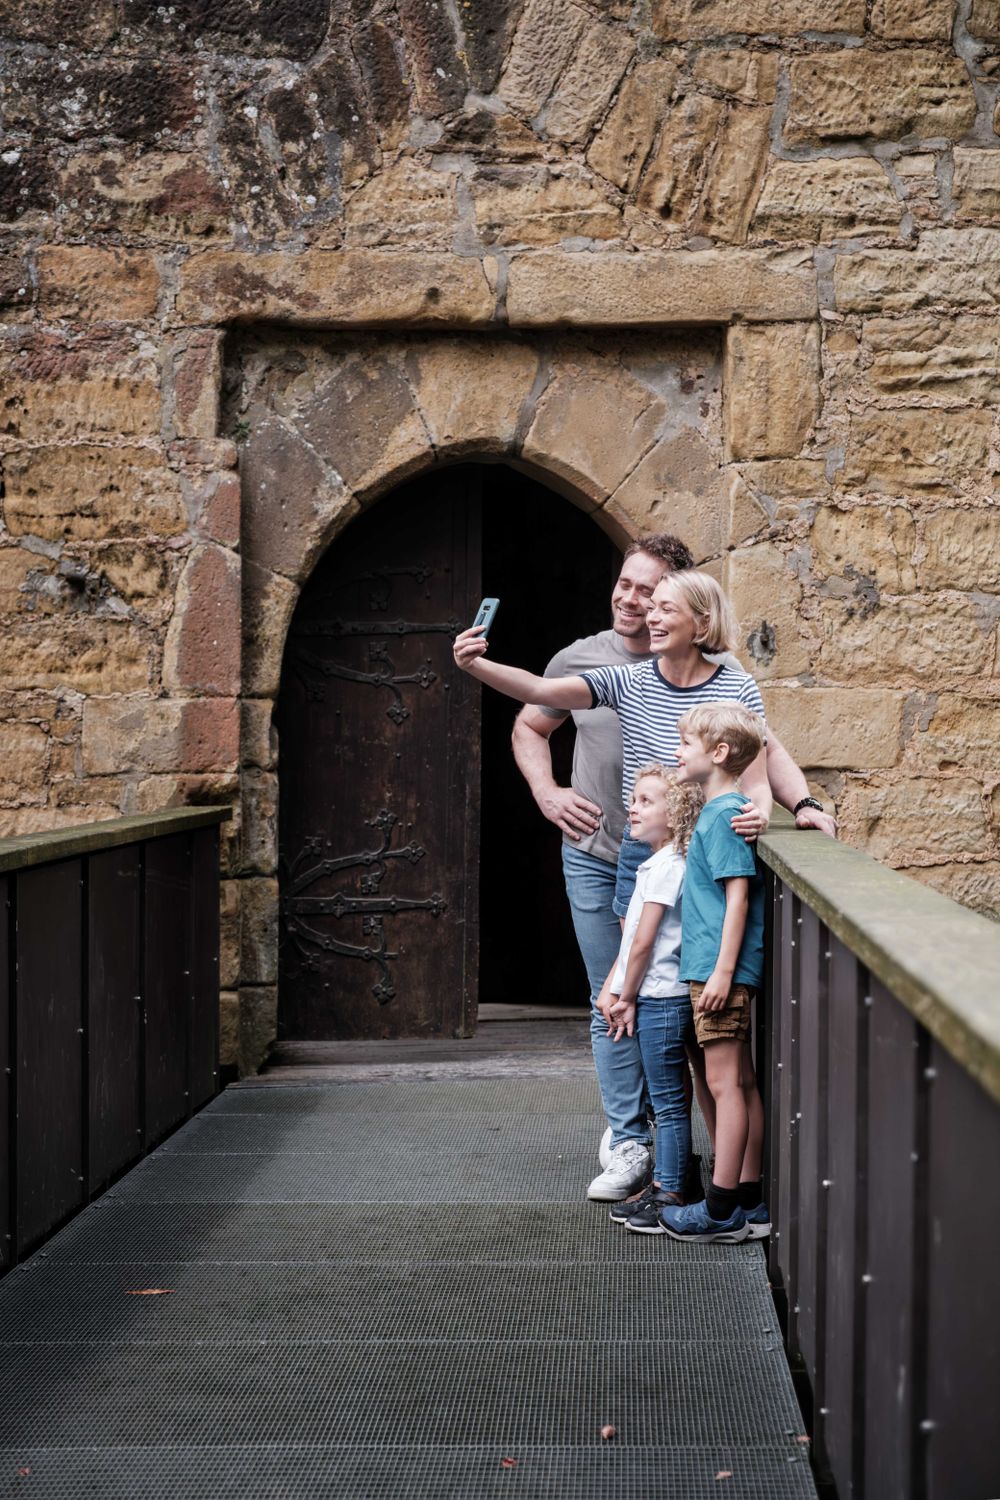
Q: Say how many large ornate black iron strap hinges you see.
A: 2